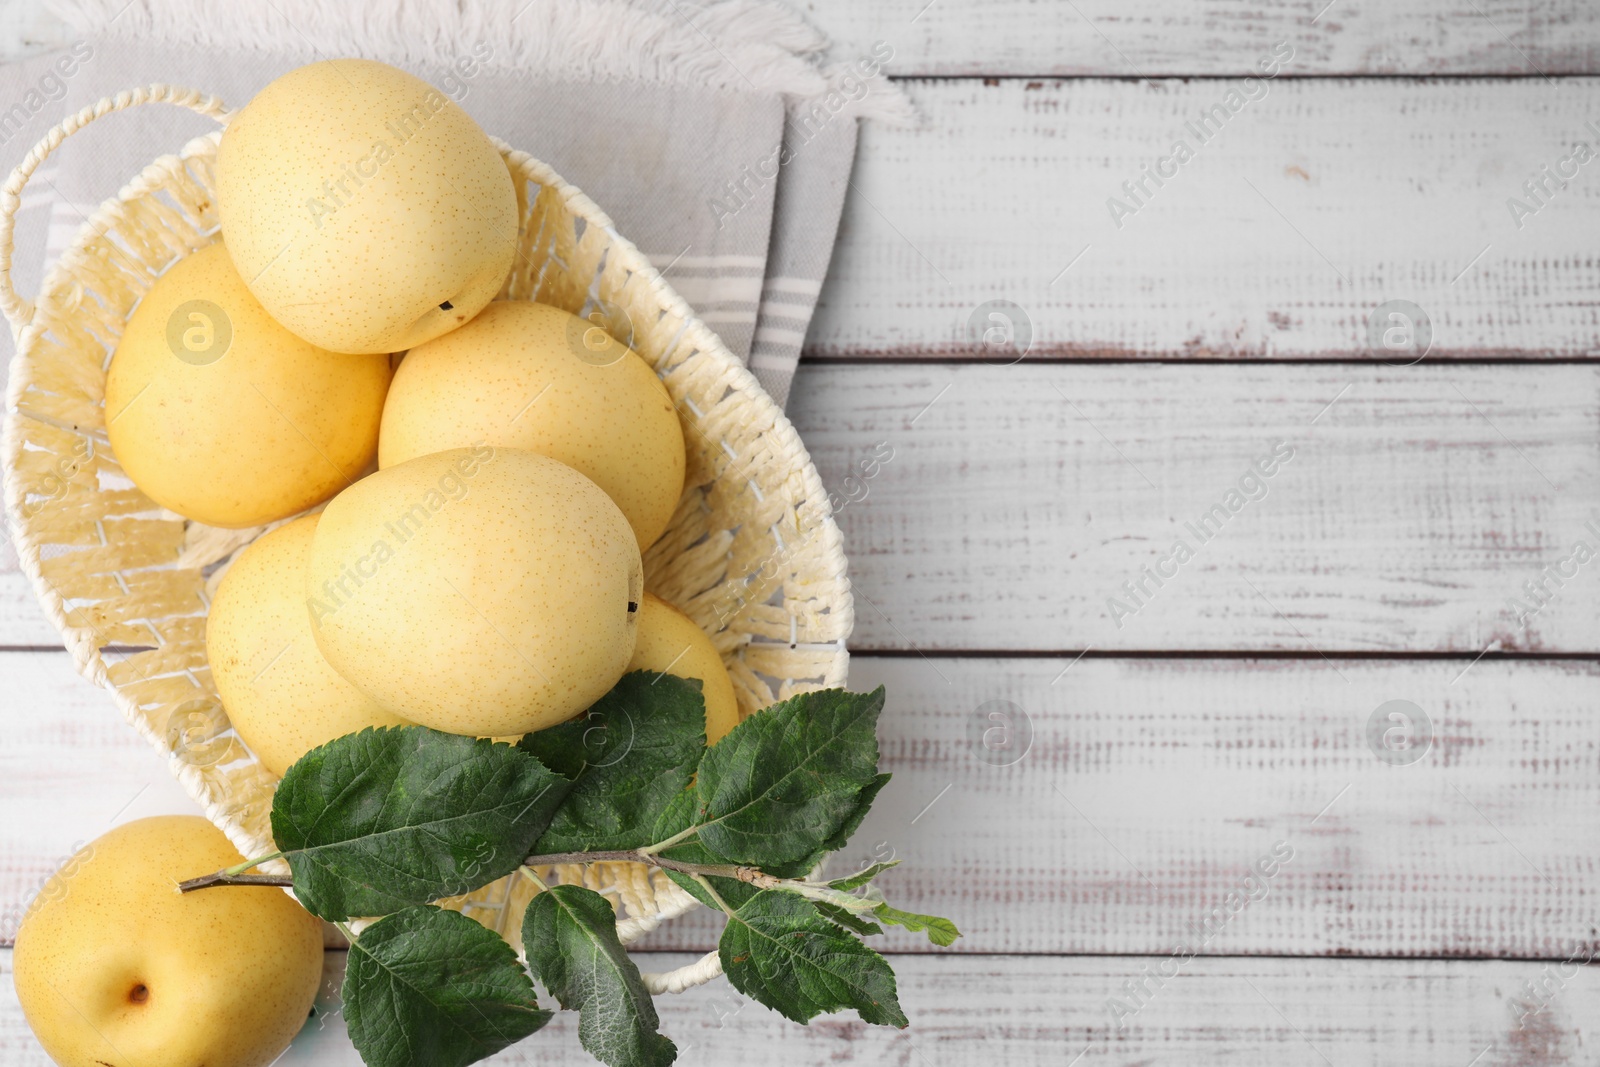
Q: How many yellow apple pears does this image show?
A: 7